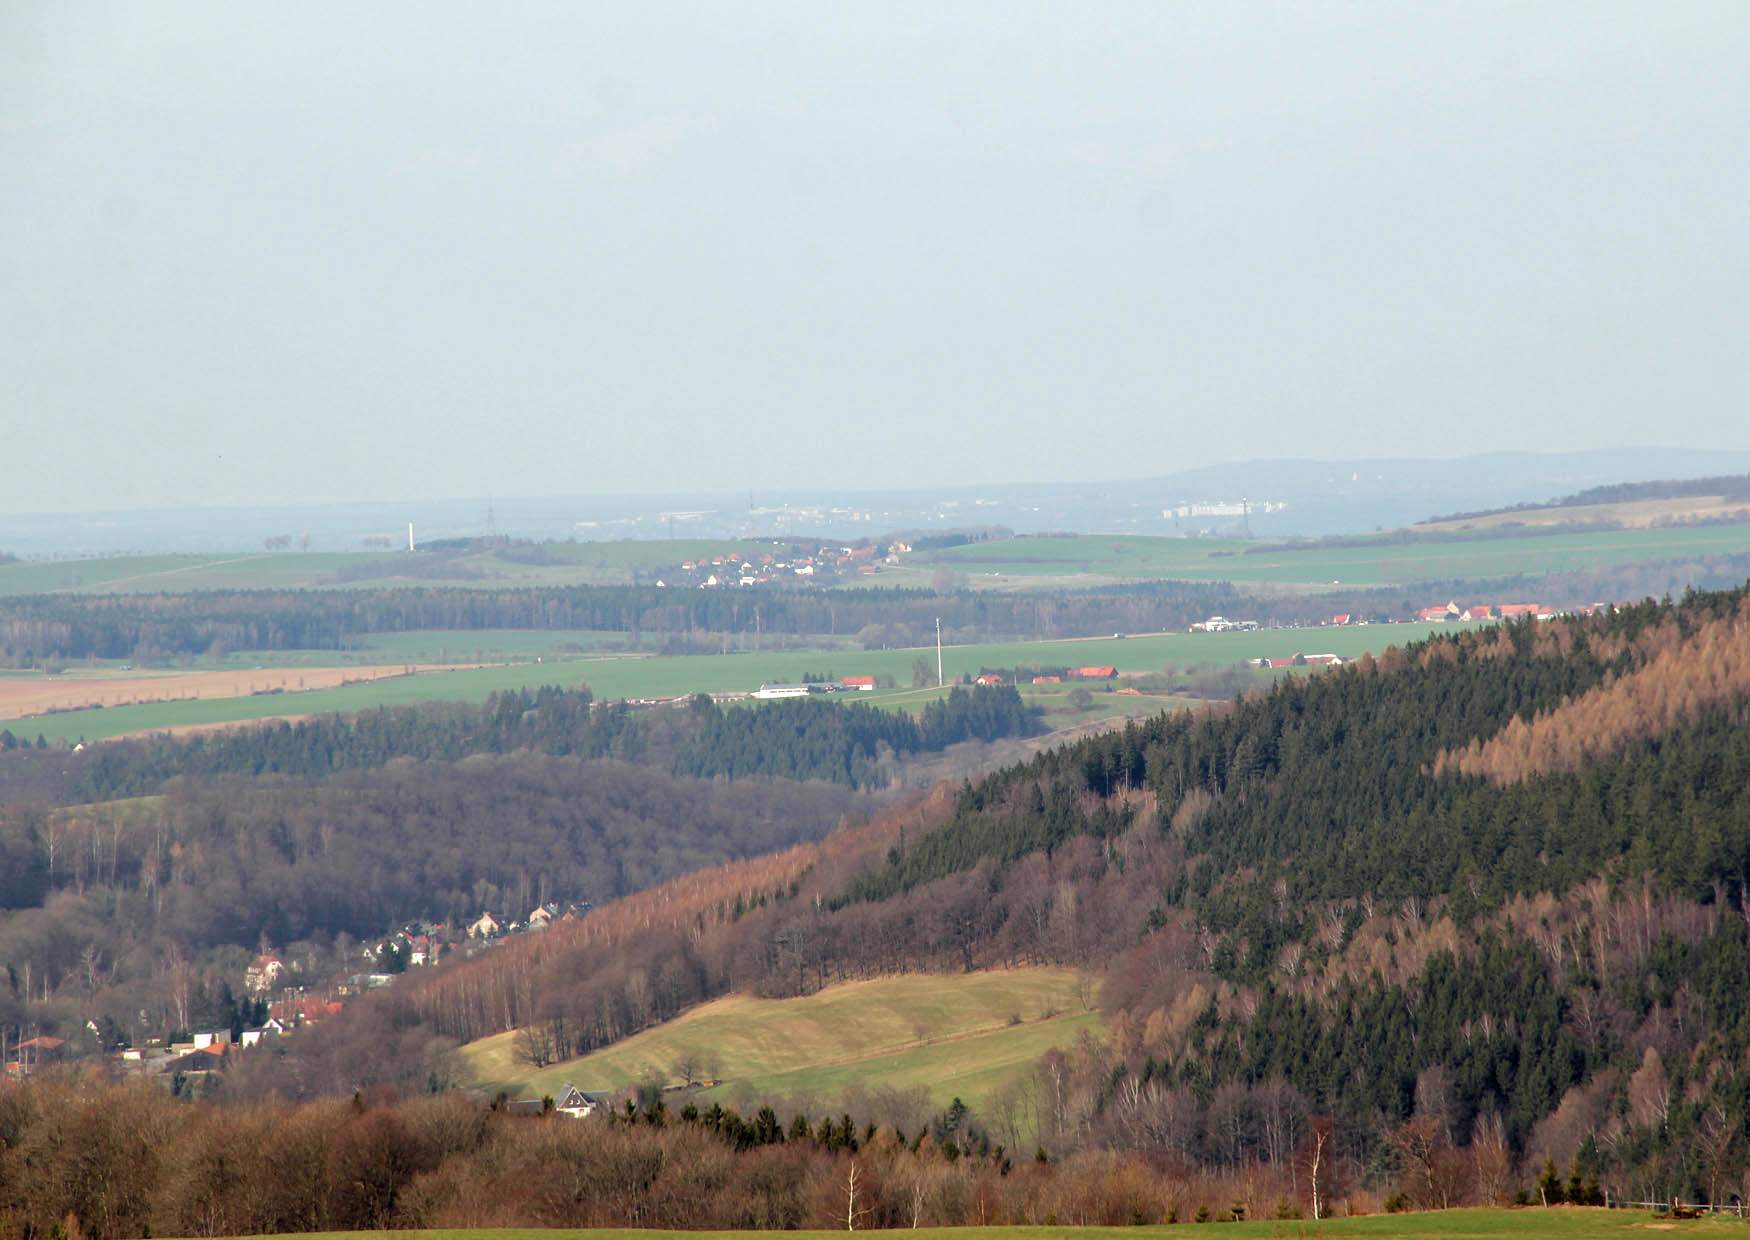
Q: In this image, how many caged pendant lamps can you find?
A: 0